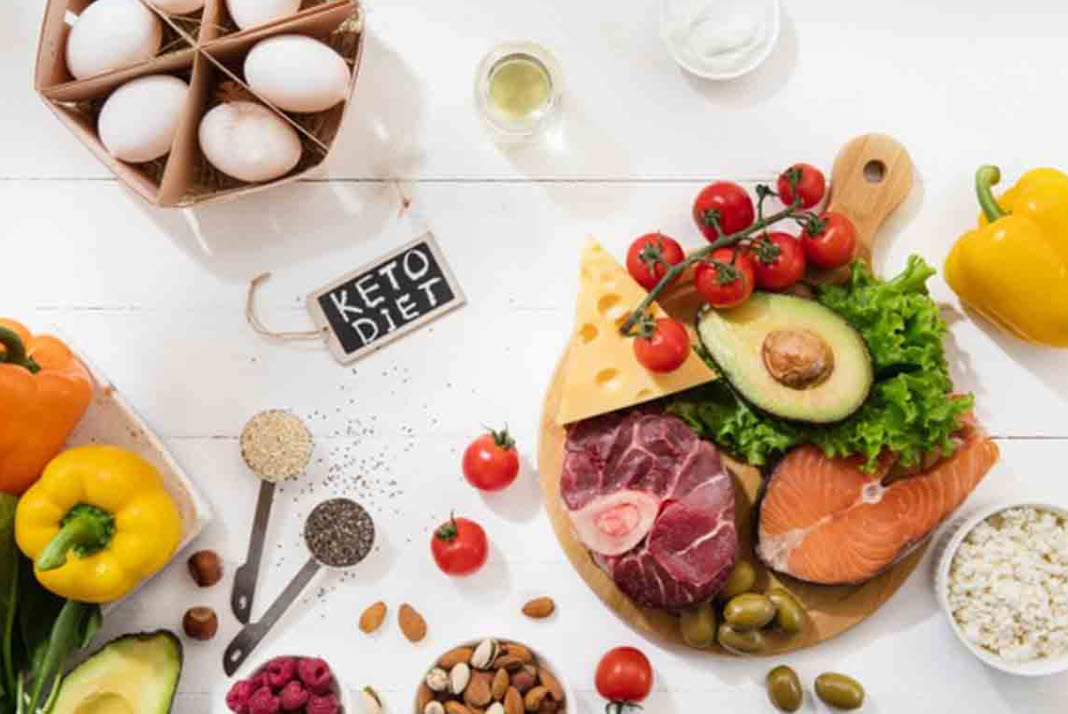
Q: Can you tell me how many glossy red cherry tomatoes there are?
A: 10